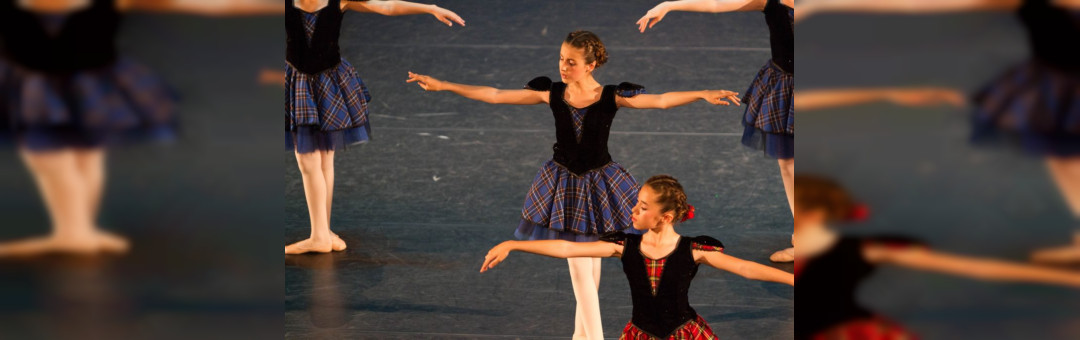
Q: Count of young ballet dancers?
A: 4